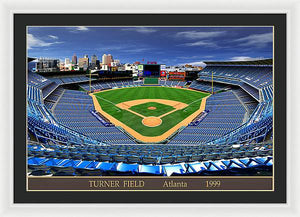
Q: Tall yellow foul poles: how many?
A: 2